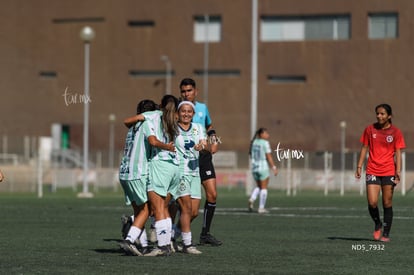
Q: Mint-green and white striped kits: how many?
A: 4